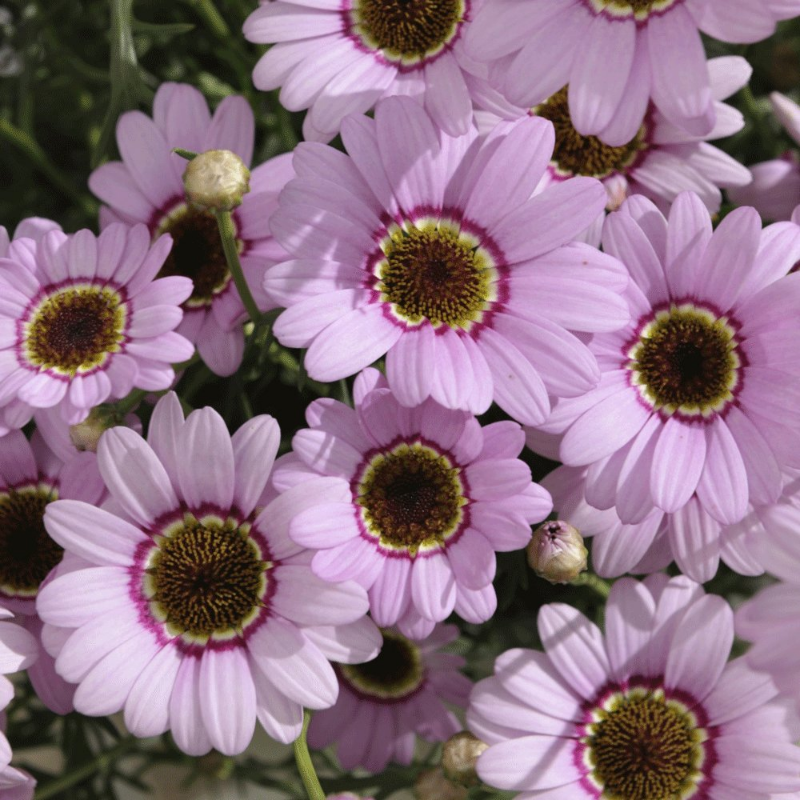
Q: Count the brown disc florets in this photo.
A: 12